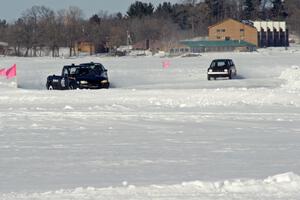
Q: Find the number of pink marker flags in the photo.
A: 3